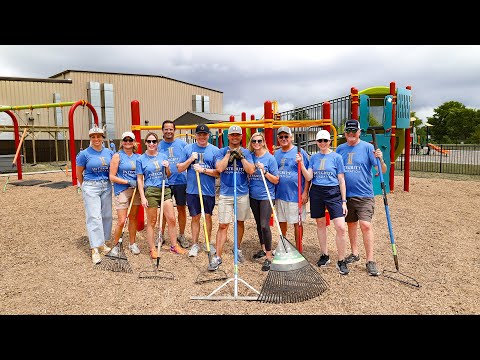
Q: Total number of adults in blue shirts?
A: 10